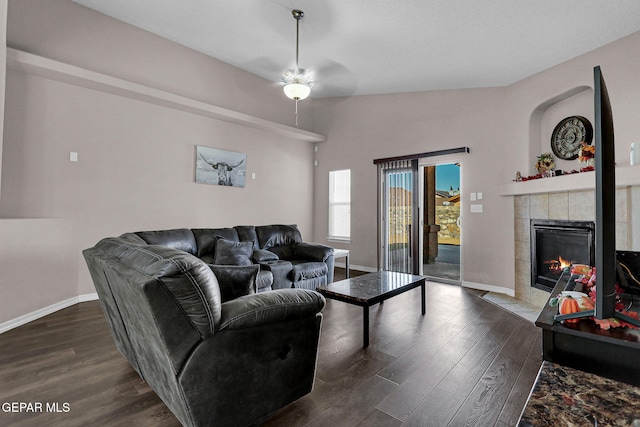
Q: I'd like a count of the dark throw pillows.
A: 2